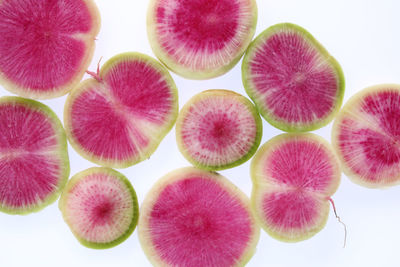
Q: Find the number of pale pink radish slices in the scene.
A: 2